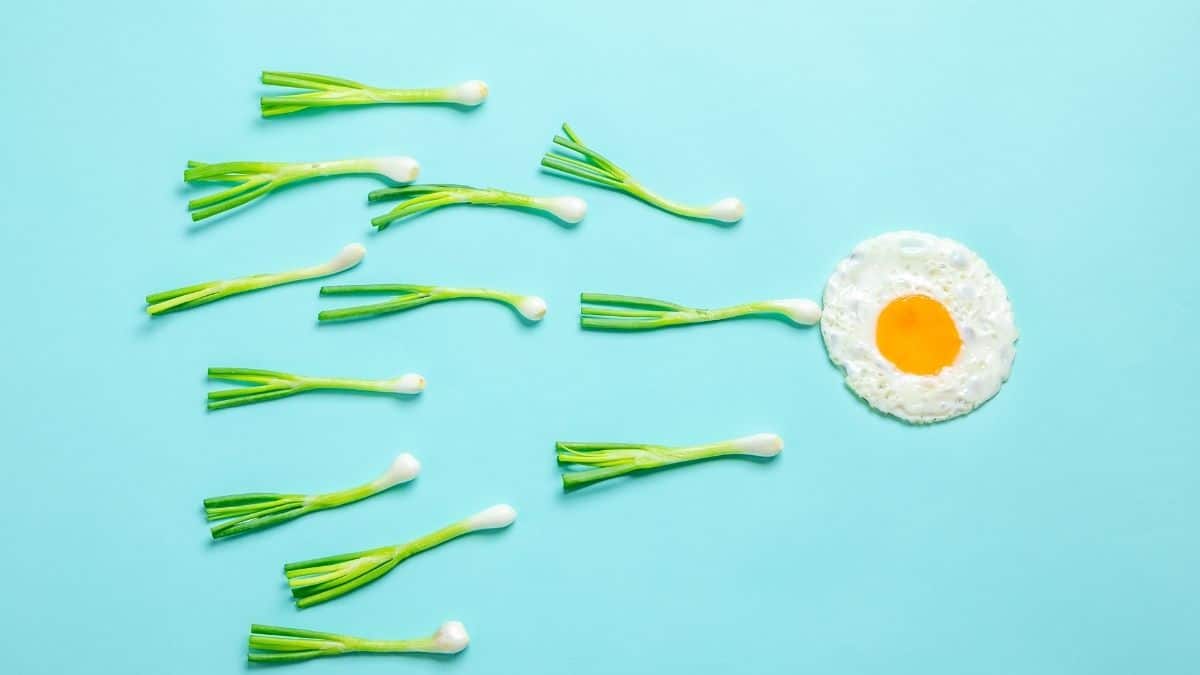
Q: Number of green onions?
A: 12